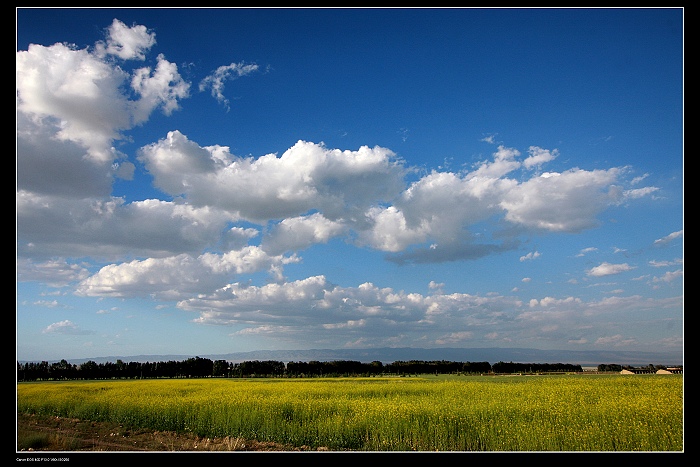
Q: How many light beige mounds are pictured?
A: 2